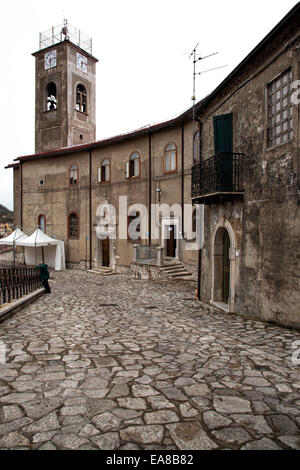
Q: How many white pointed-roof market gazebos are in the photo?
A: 2